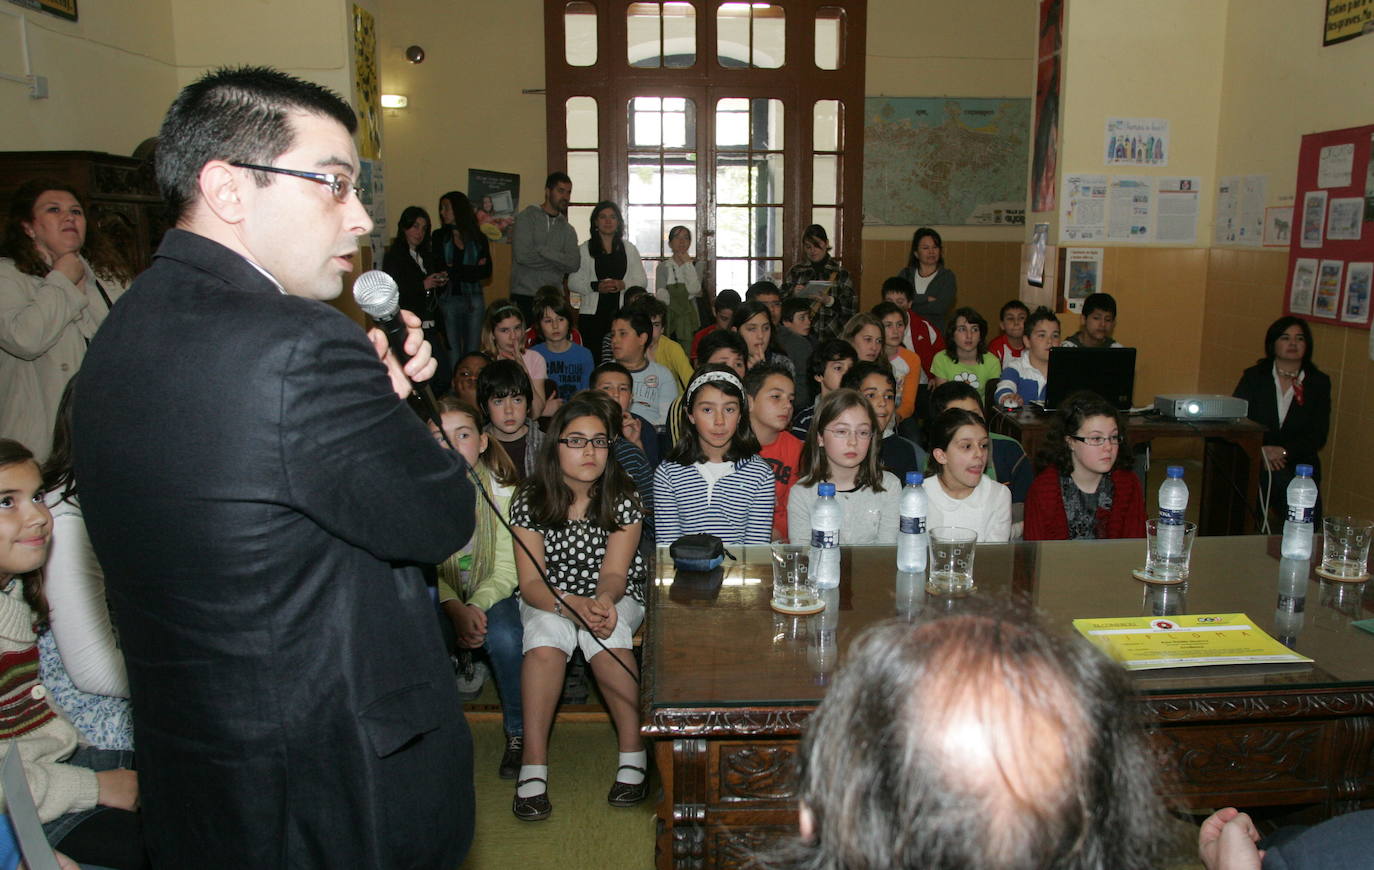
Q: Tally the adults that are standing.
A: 10